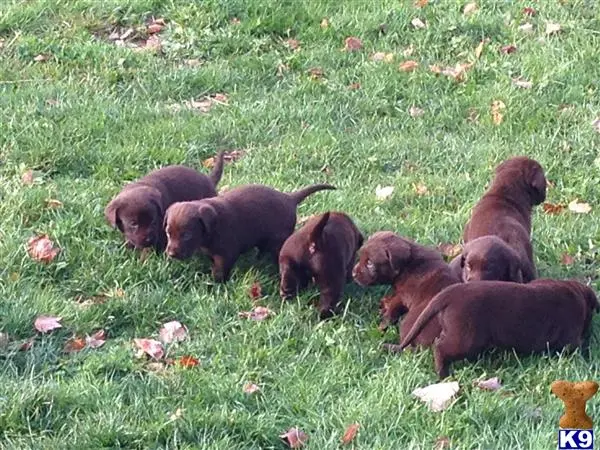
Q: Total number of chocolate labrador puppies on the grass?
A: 7